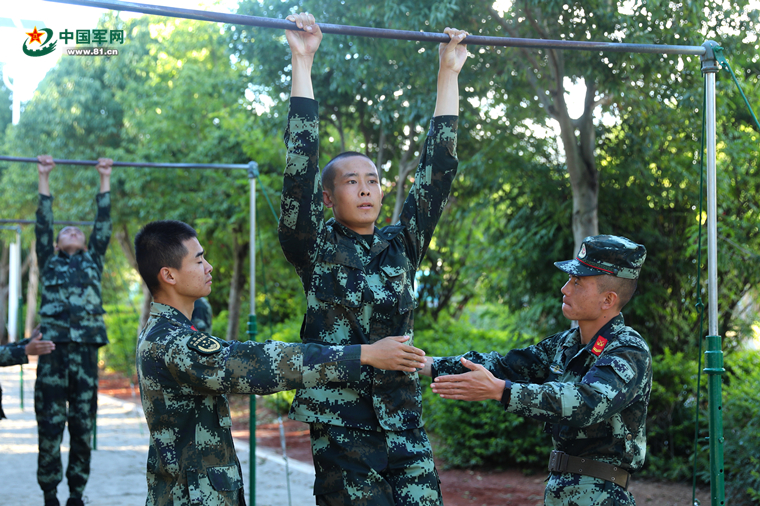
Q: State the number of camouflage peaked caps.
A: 1